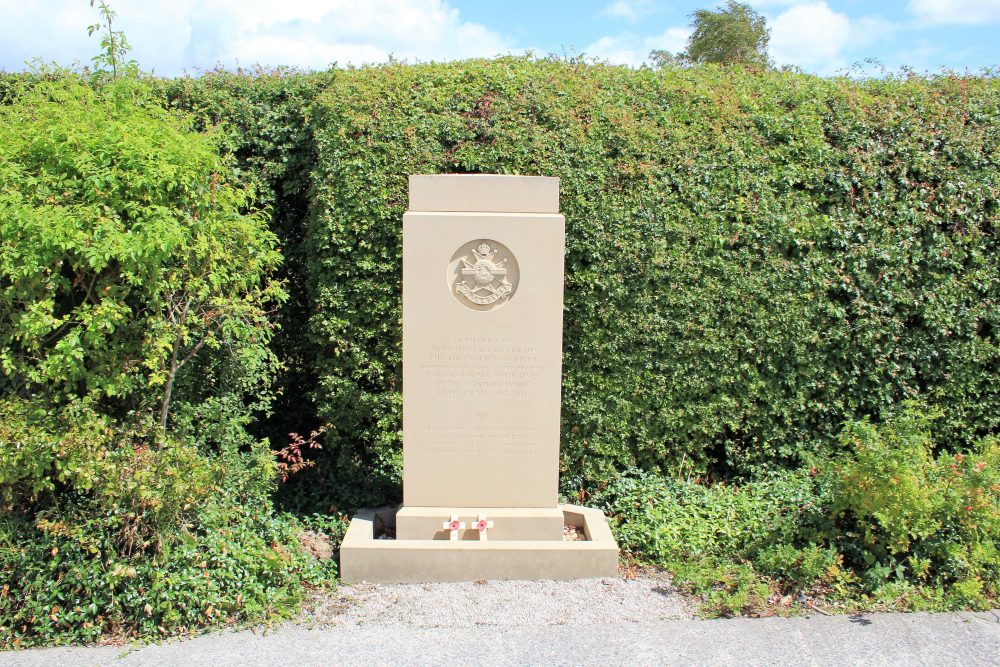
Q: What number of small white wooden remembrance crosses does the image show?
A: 2